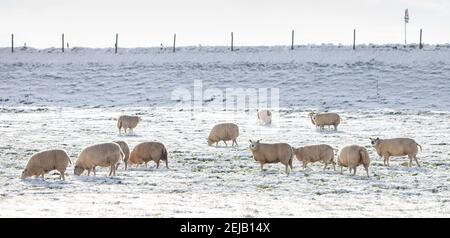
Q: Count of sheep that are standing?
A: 12